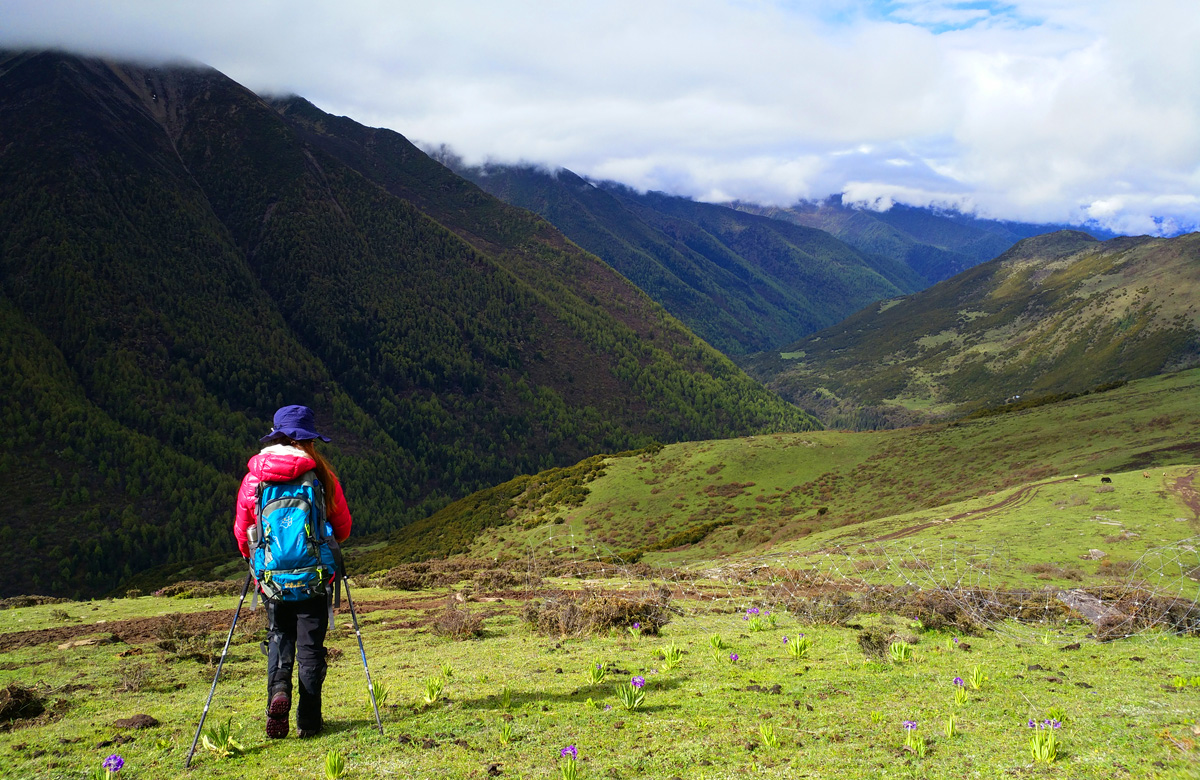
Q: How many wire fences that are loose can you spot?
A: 1